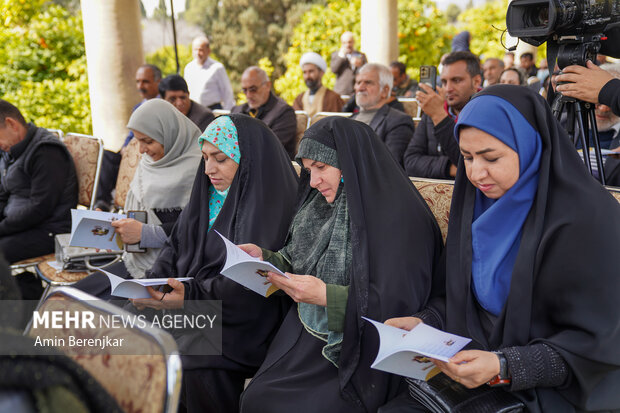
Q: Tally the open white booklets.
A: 4